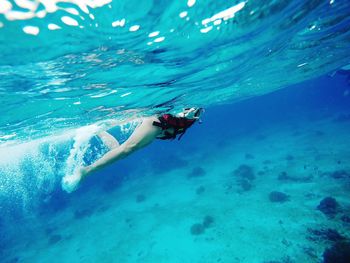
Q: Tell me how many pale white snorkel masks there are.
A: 1